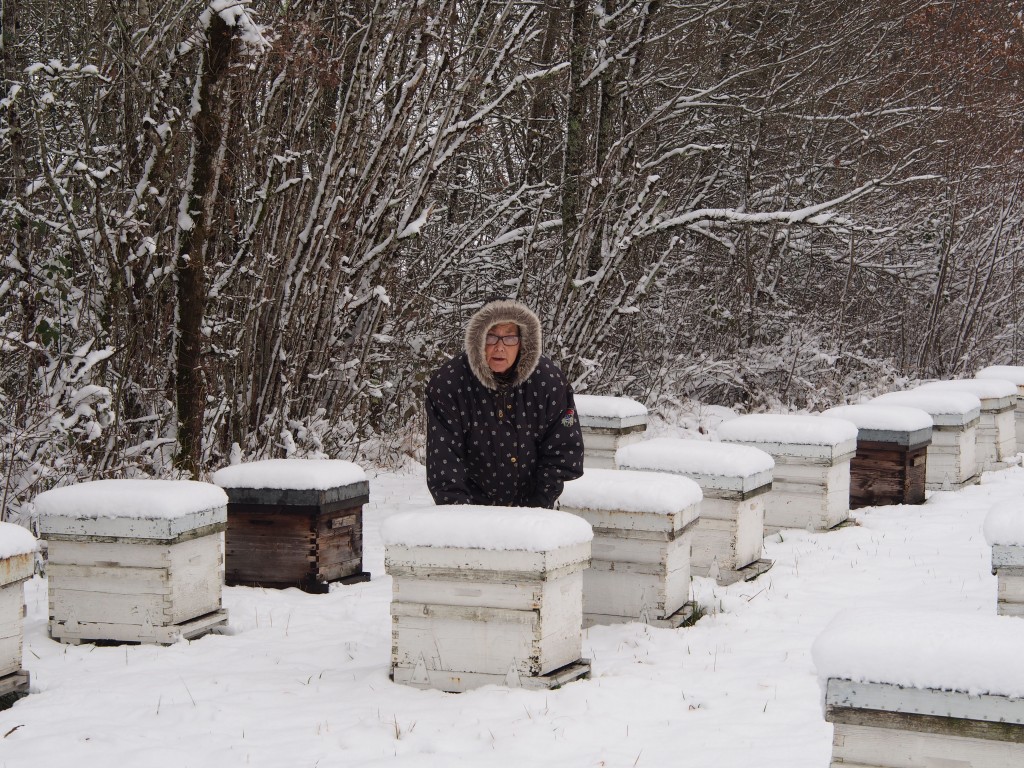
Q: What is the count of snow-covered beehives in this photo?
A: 14